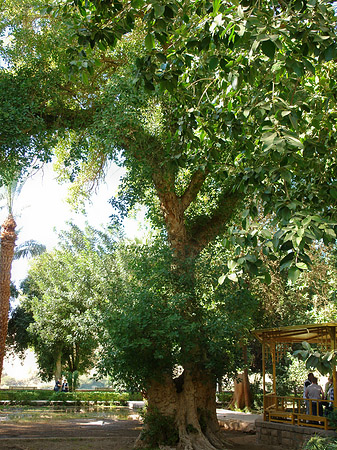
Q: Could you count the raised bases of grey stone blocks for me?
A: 1